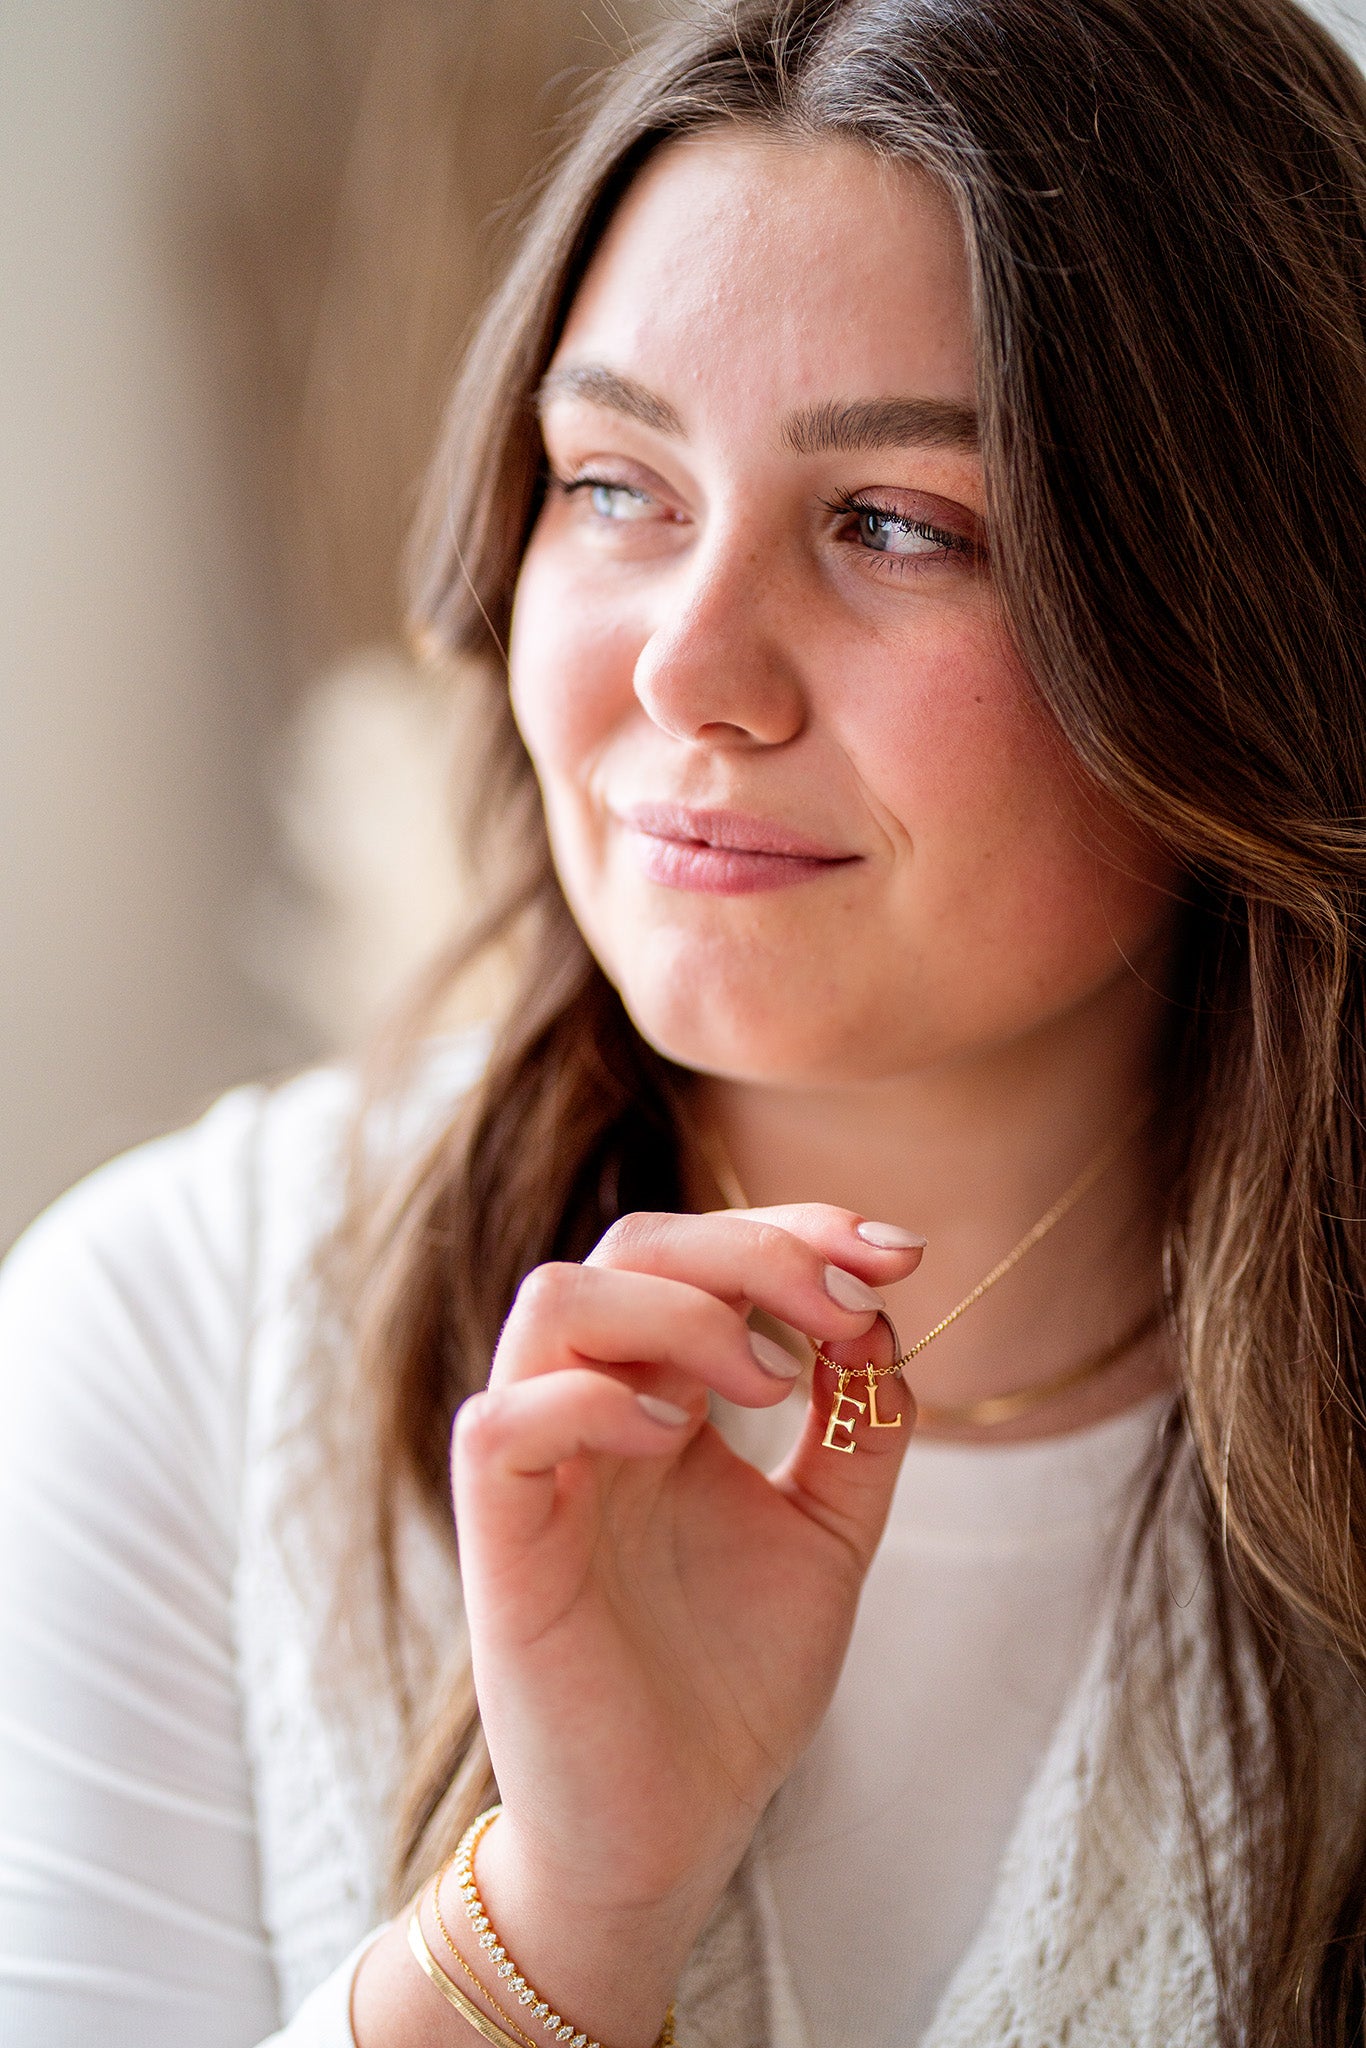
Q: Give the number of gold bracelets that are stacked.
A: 3